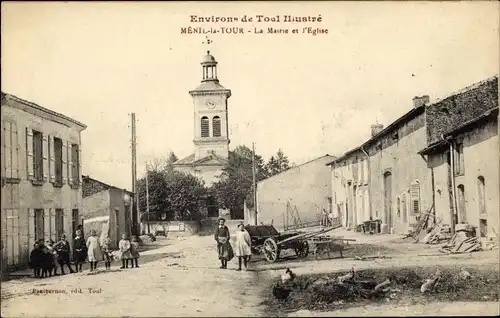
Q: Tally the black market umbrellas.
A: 0